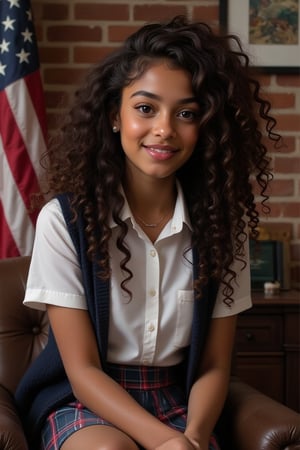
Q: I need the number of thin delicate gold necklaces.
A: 1